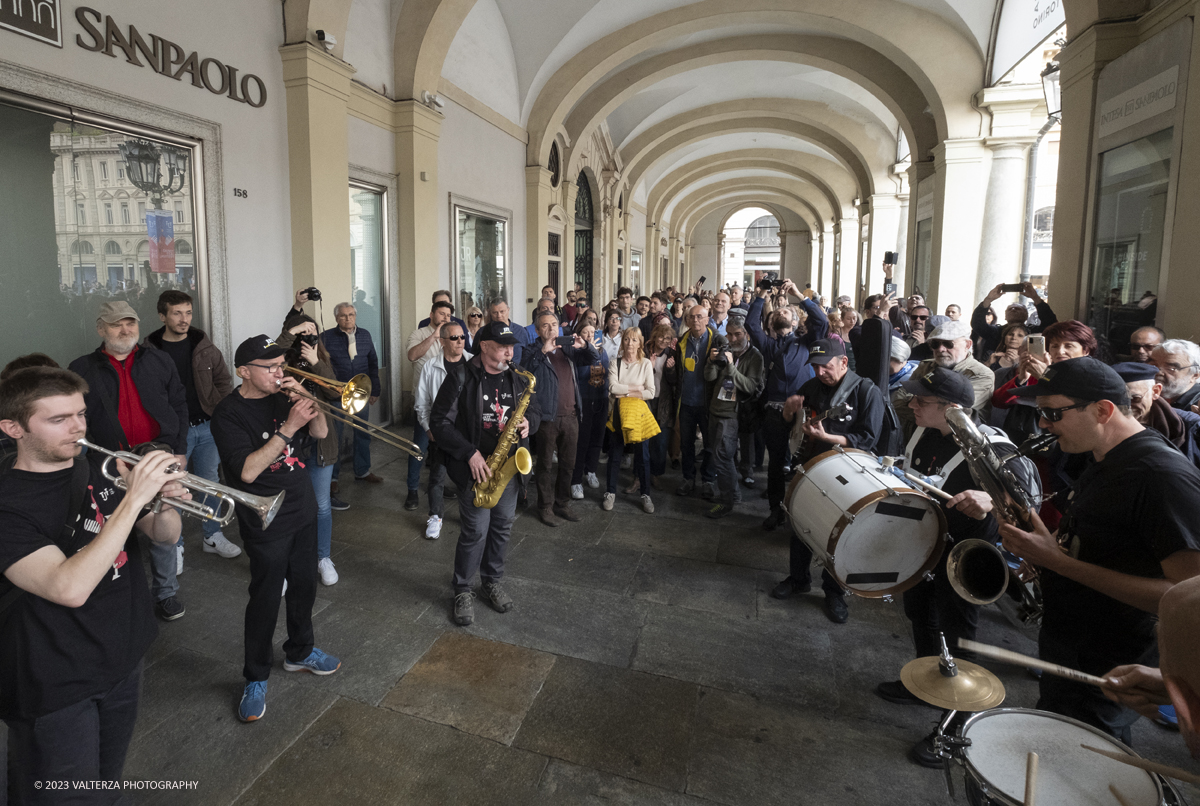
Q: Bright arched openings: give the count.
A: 1